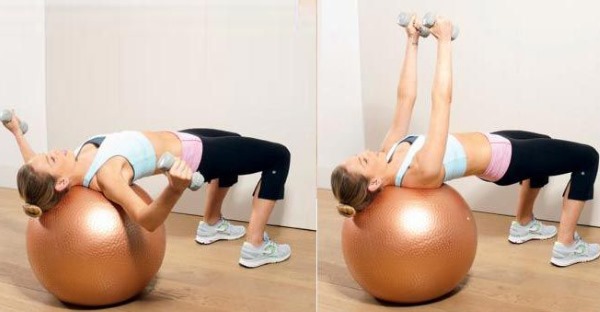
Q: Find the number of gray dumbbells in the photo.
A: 4